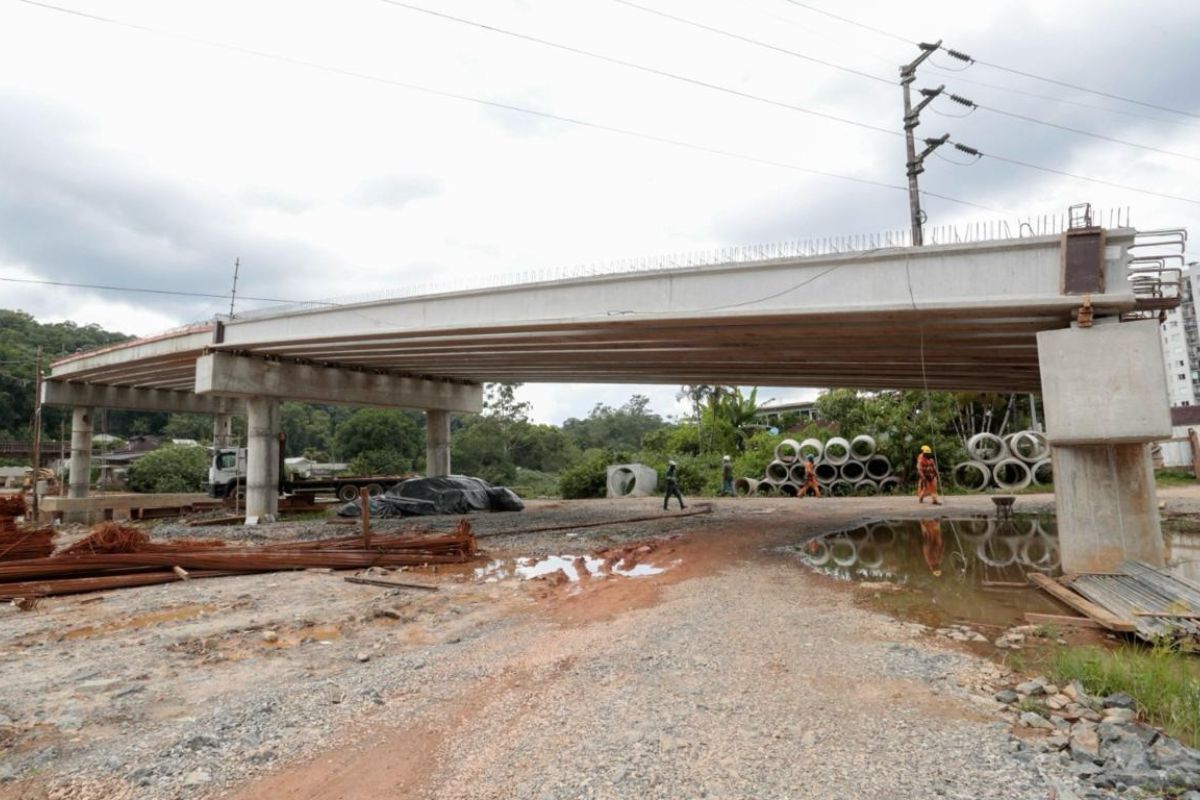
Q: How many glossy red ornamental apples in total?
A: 0